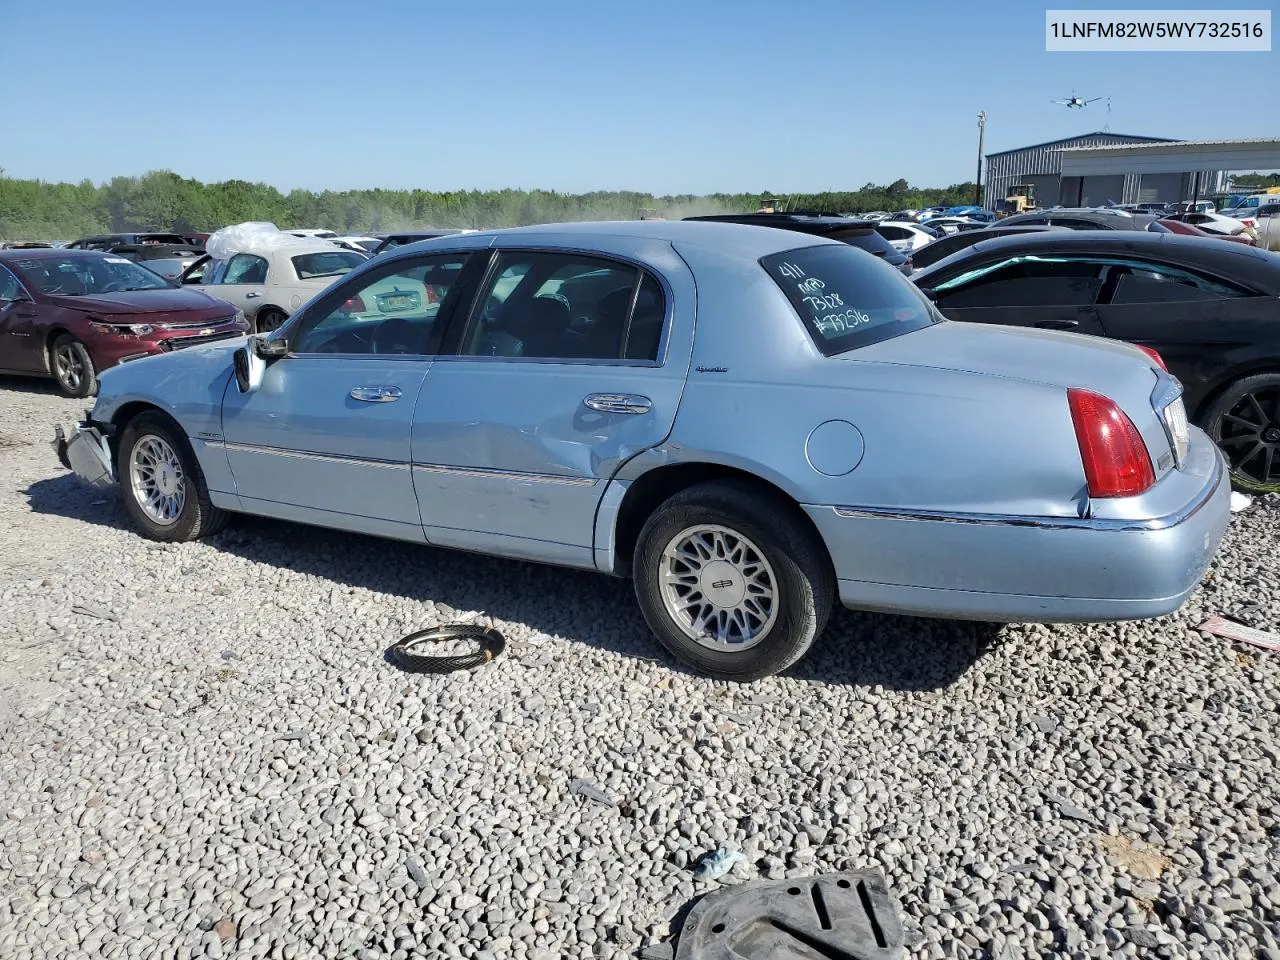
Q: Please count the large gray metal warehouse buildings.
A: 1